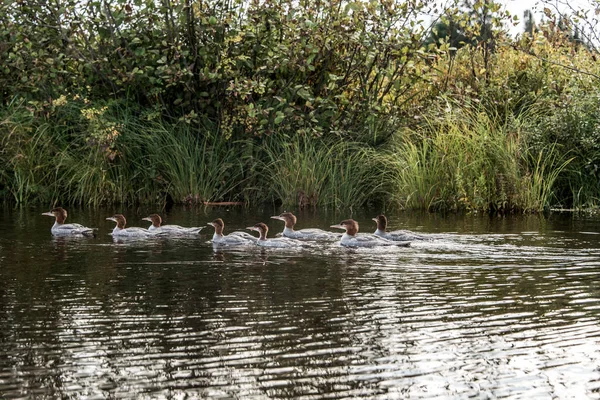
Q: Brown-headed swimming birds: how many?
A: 8